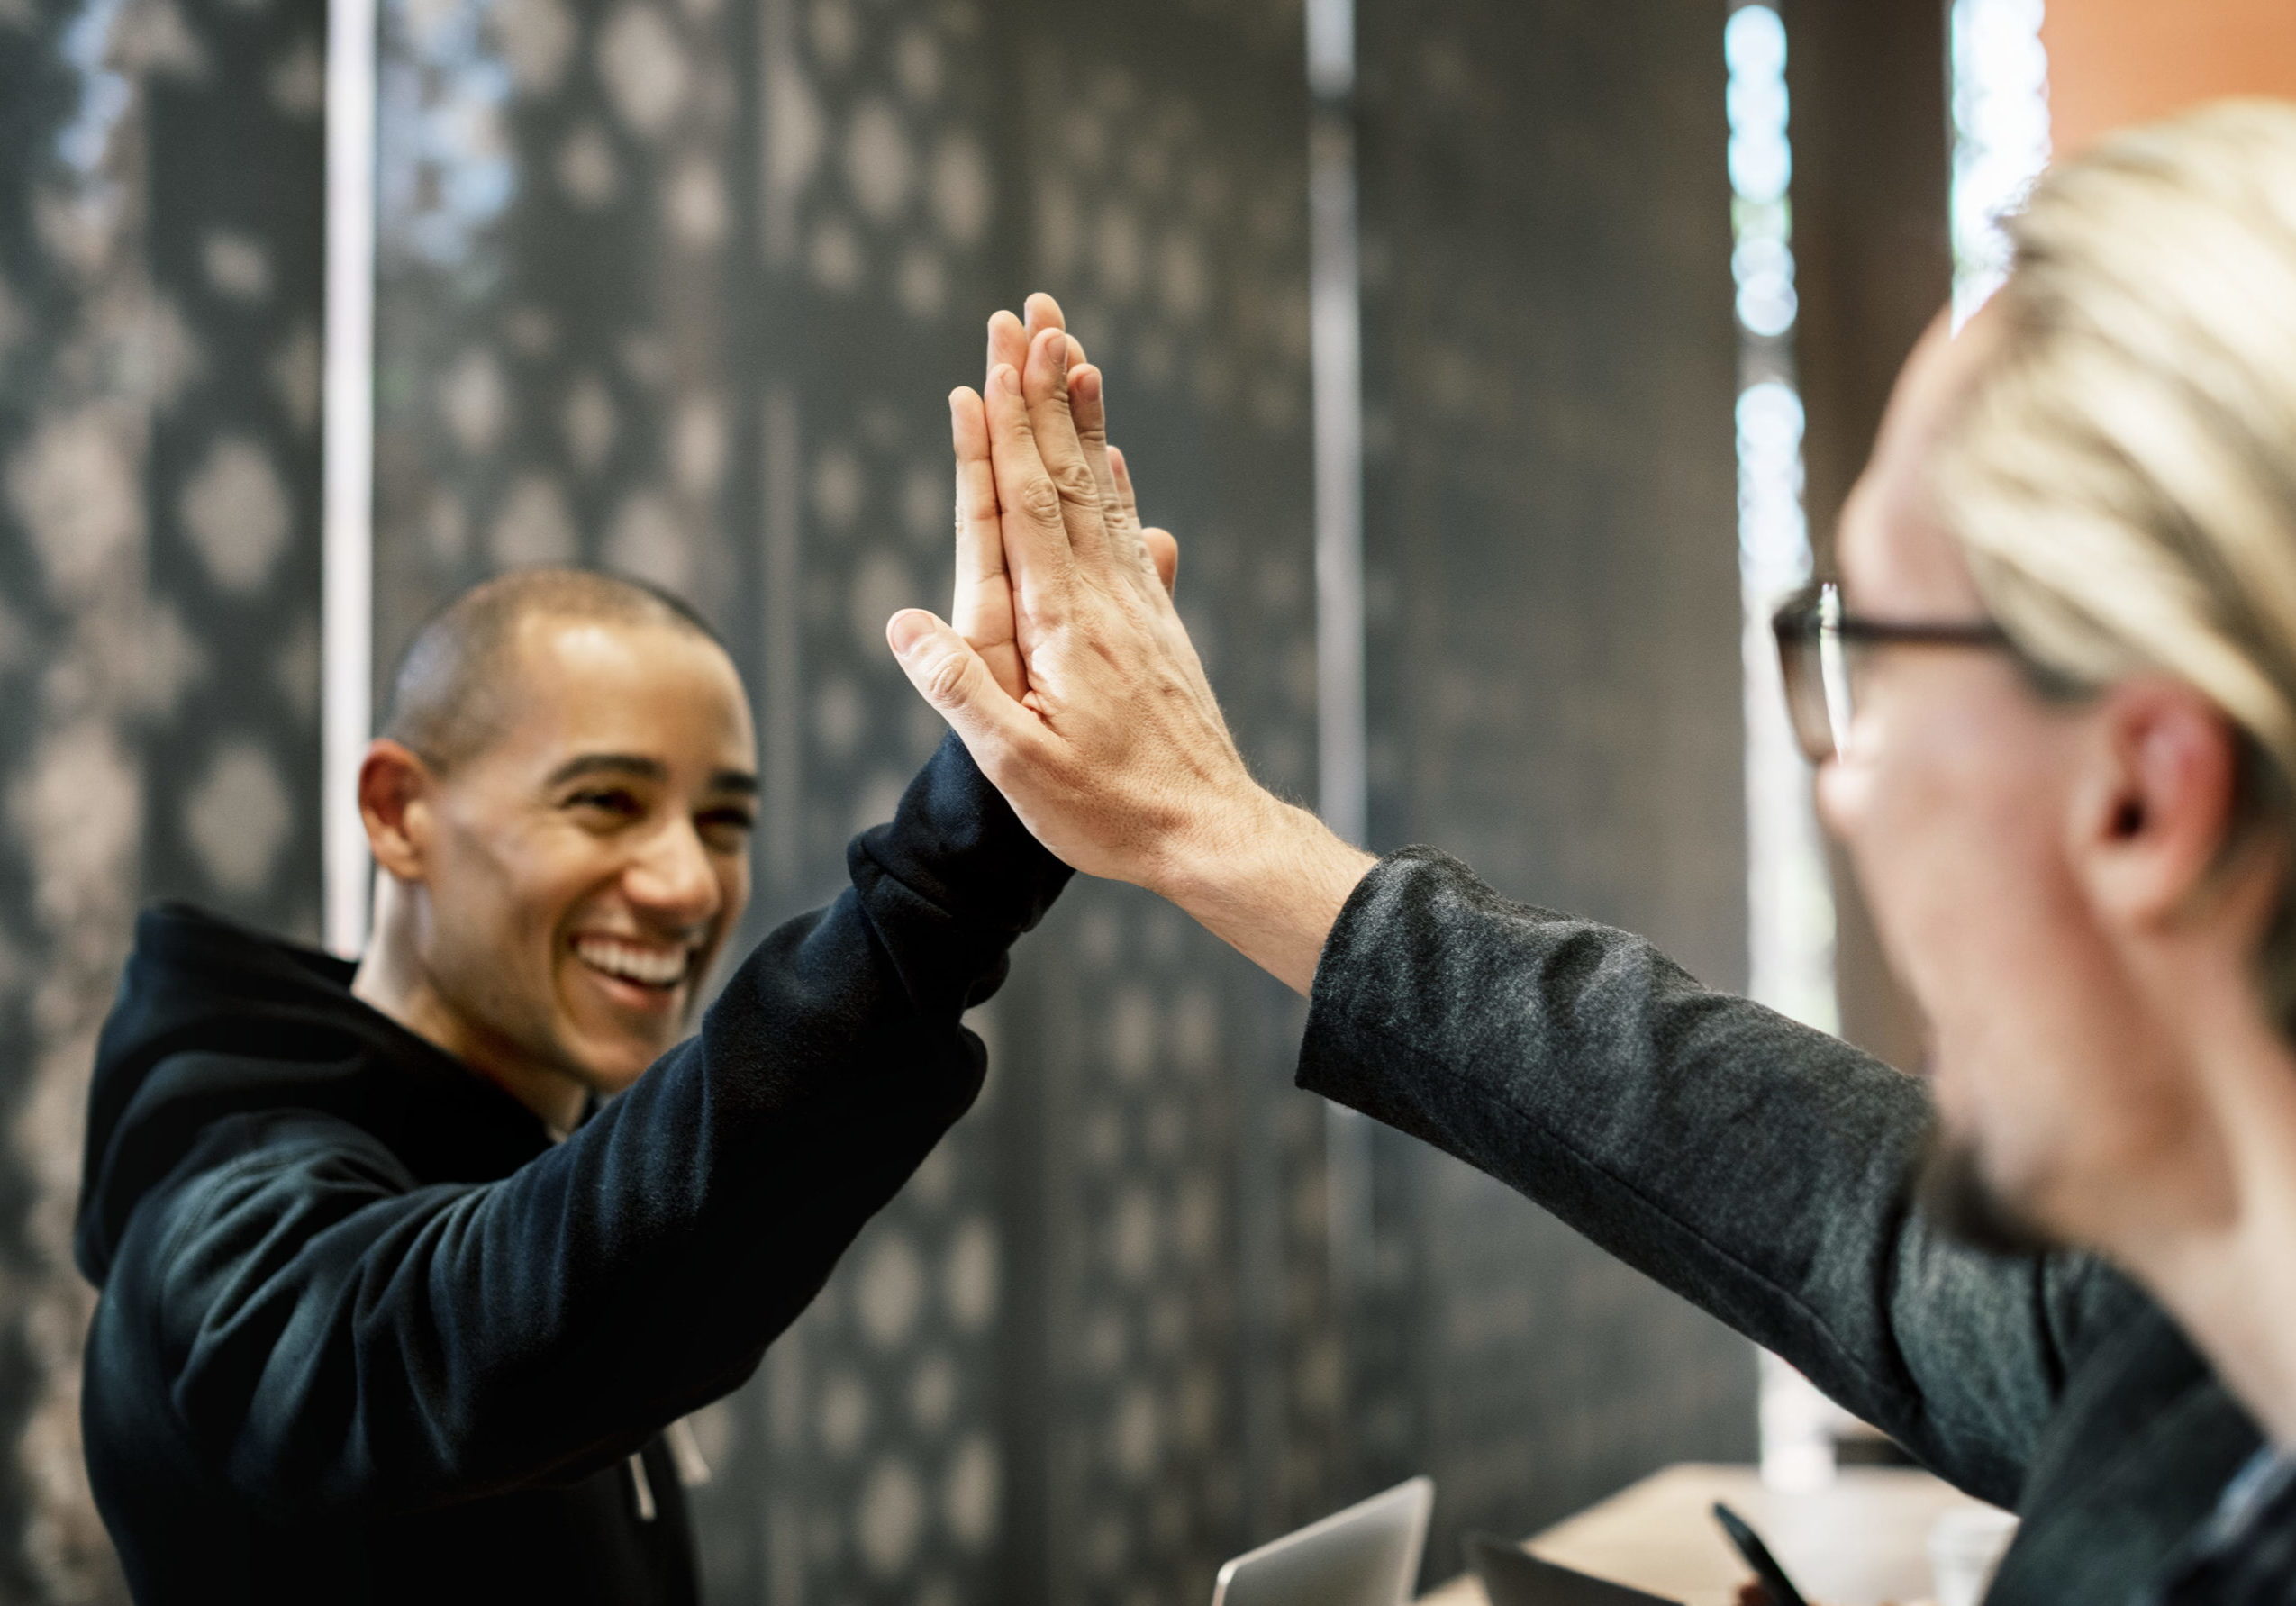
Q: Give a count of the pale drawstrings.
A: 2